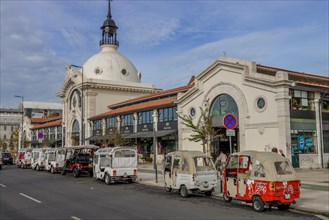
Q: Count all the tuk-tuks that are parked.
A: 7